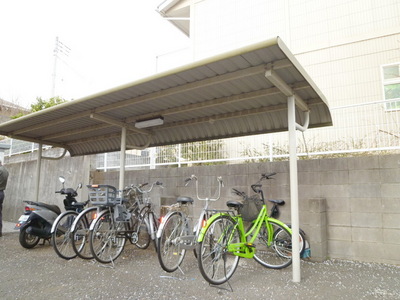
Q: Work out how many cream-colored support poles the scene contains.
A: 3